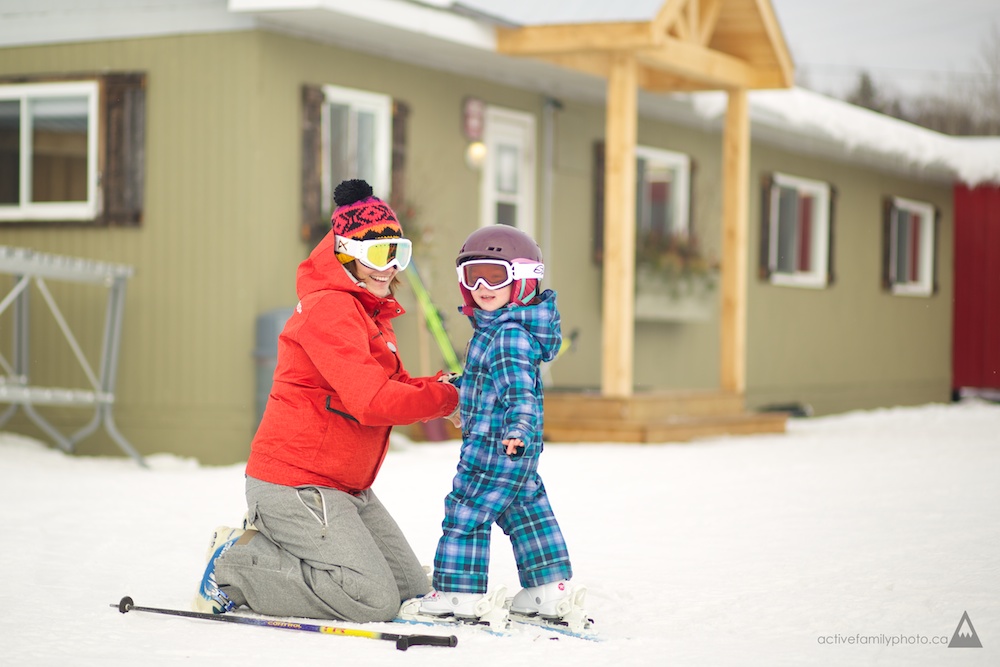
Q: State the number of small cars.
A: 0